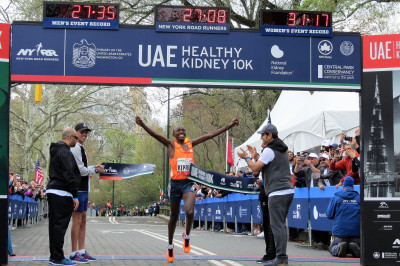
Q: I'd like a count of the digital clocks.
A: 3